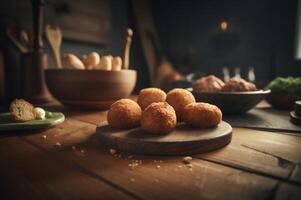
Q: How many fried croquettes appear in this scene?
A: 5